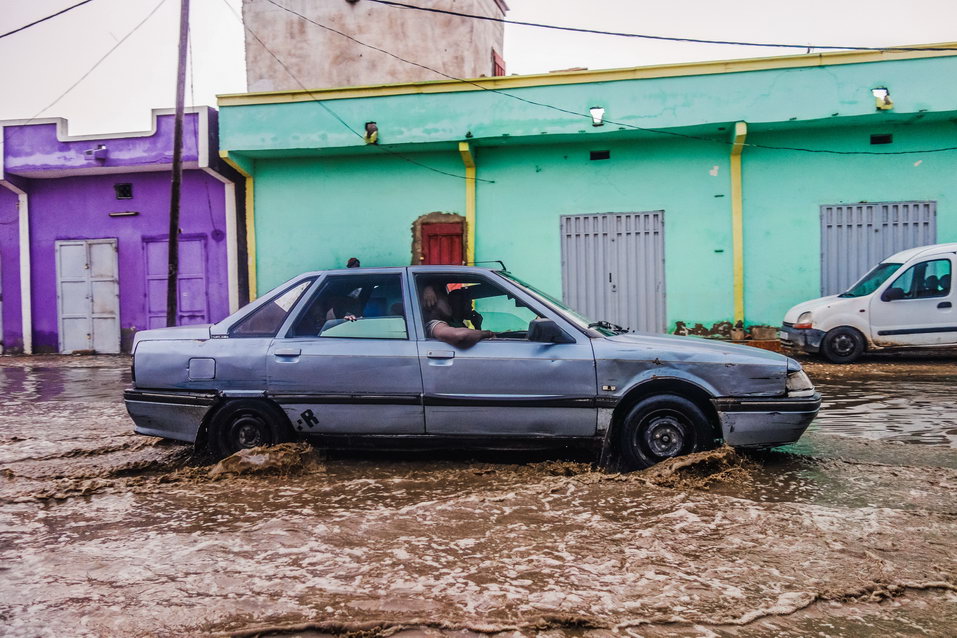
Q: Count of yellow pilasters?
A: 3